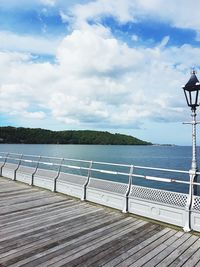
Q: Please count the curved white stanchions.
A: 7